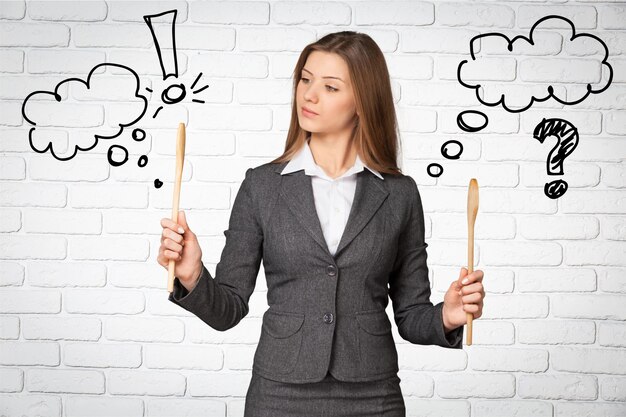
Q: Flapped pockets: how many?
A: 2